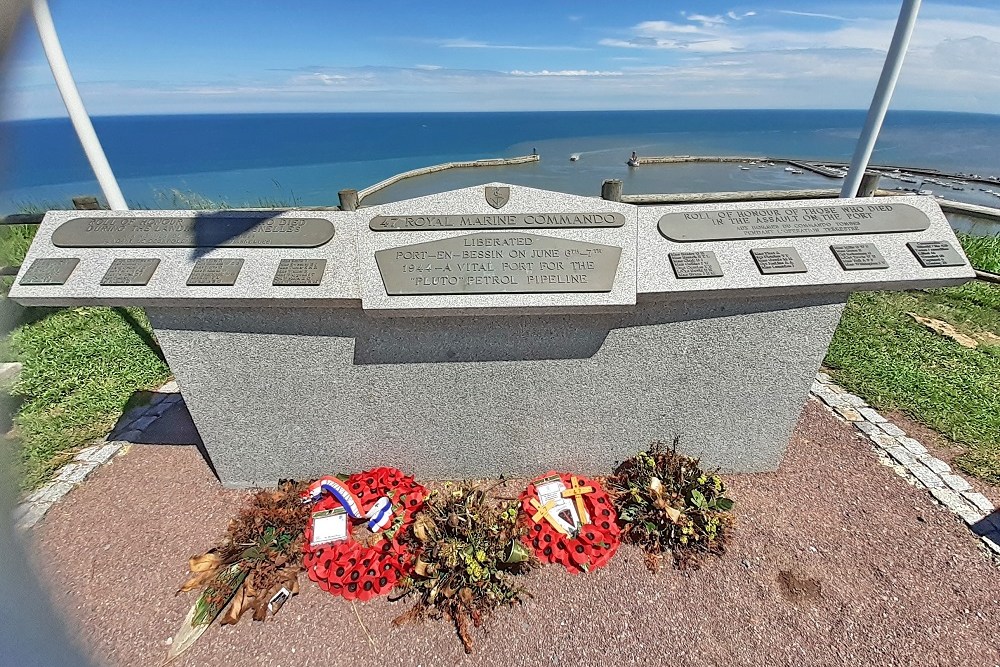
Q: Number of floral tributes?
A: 5